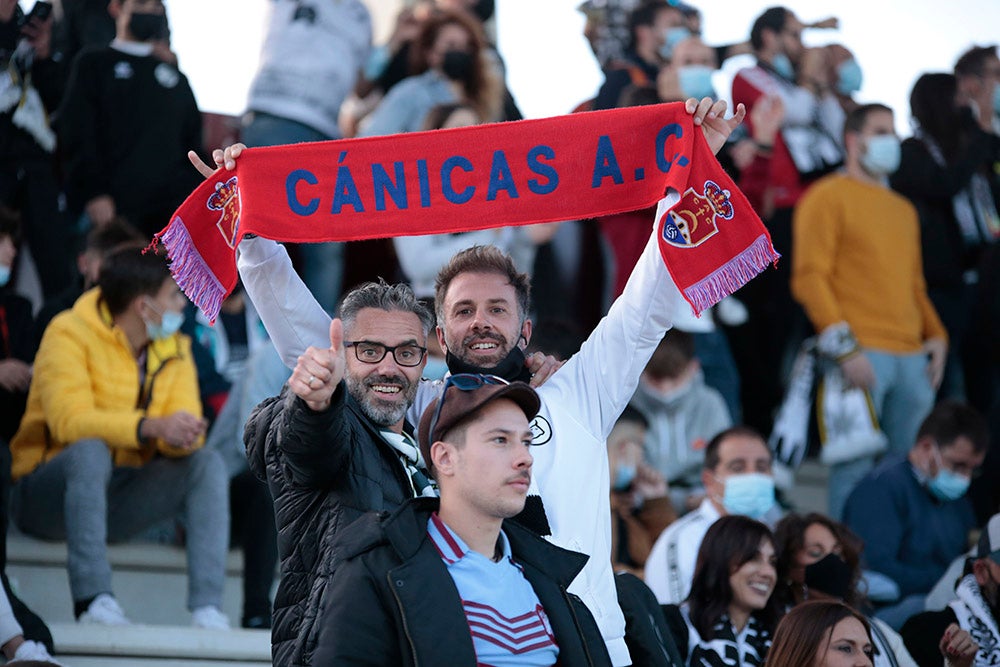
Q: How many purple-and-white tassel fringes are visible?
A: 2